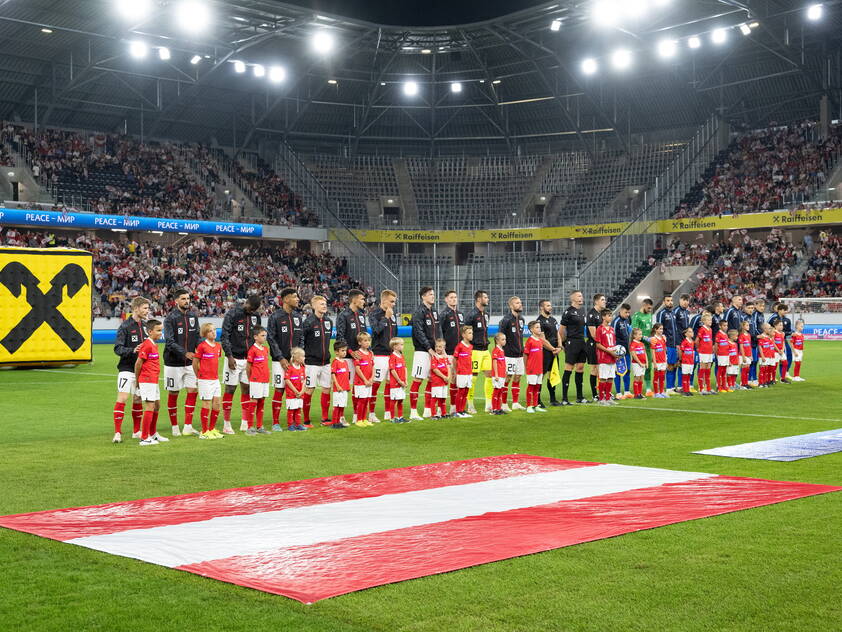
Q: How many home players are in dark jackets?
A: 11